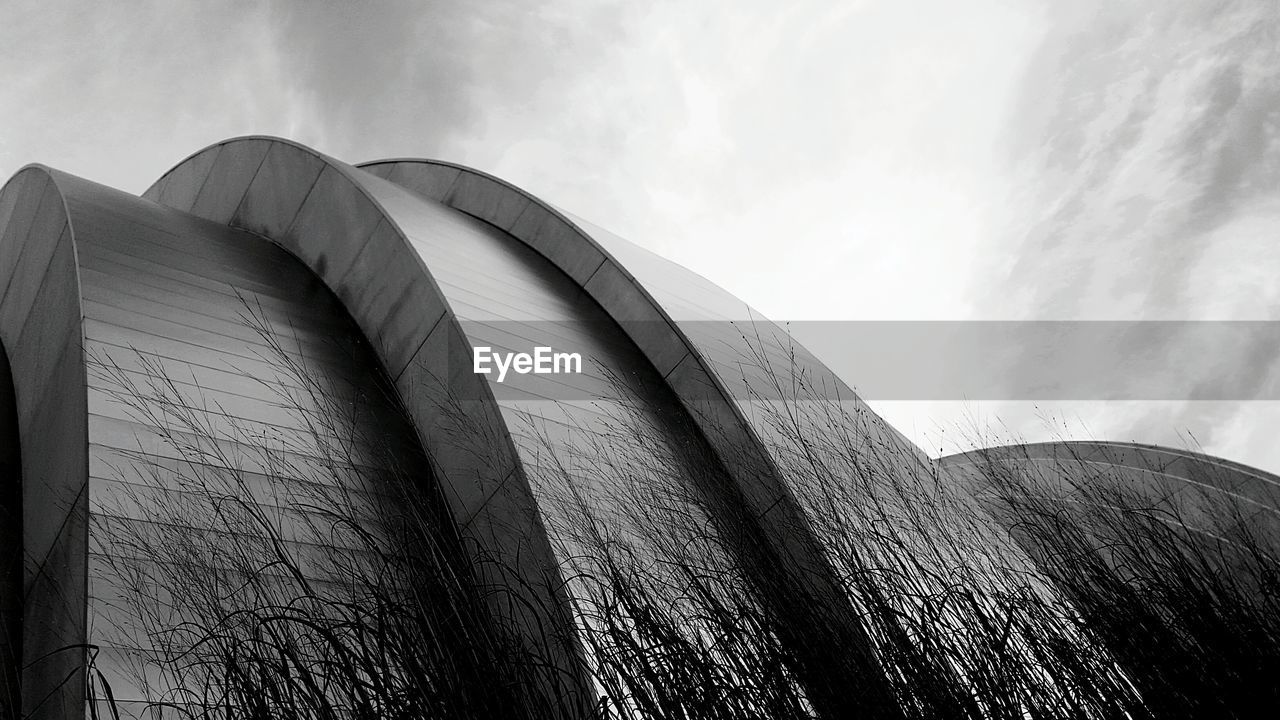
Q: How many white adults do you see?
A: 0